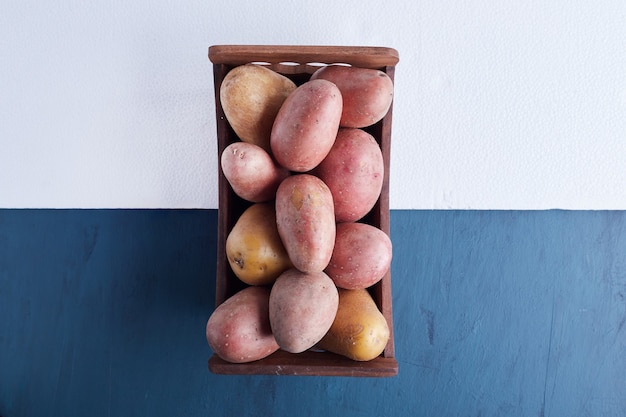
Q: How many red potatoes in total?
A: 8